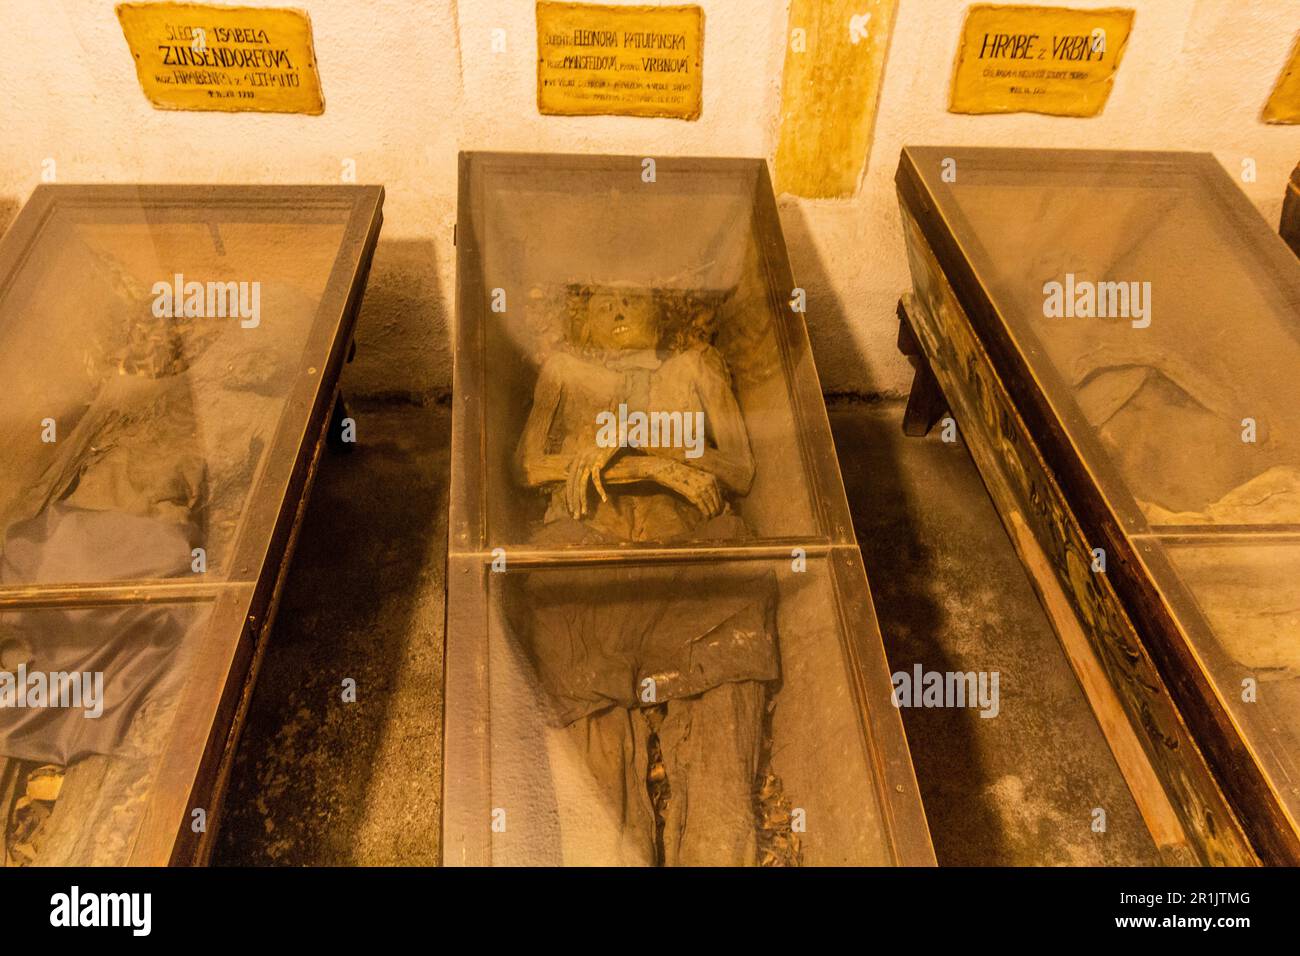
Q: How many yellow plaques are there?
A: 4